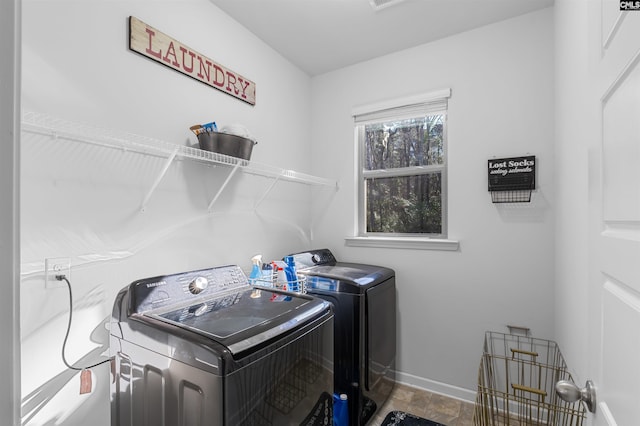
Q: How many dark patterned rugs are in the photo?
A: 1